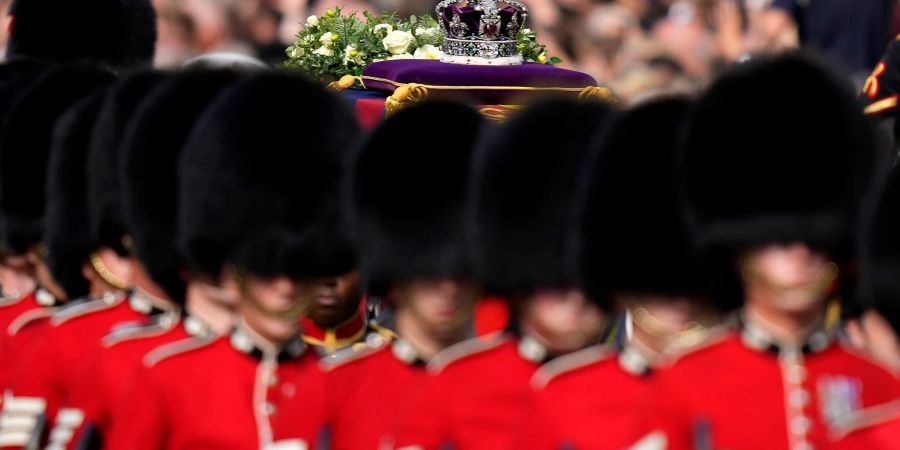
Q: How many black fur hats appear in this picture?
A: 12